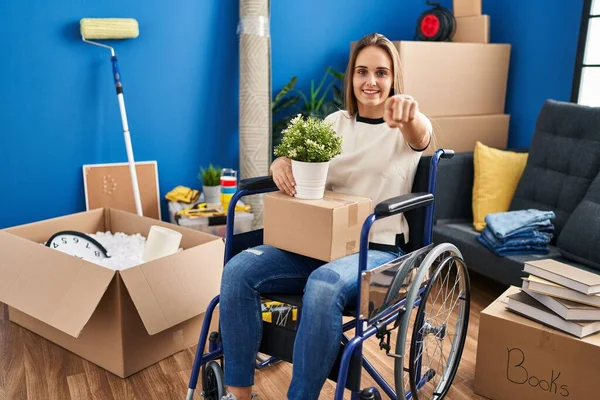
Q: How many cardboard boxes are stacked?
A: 4